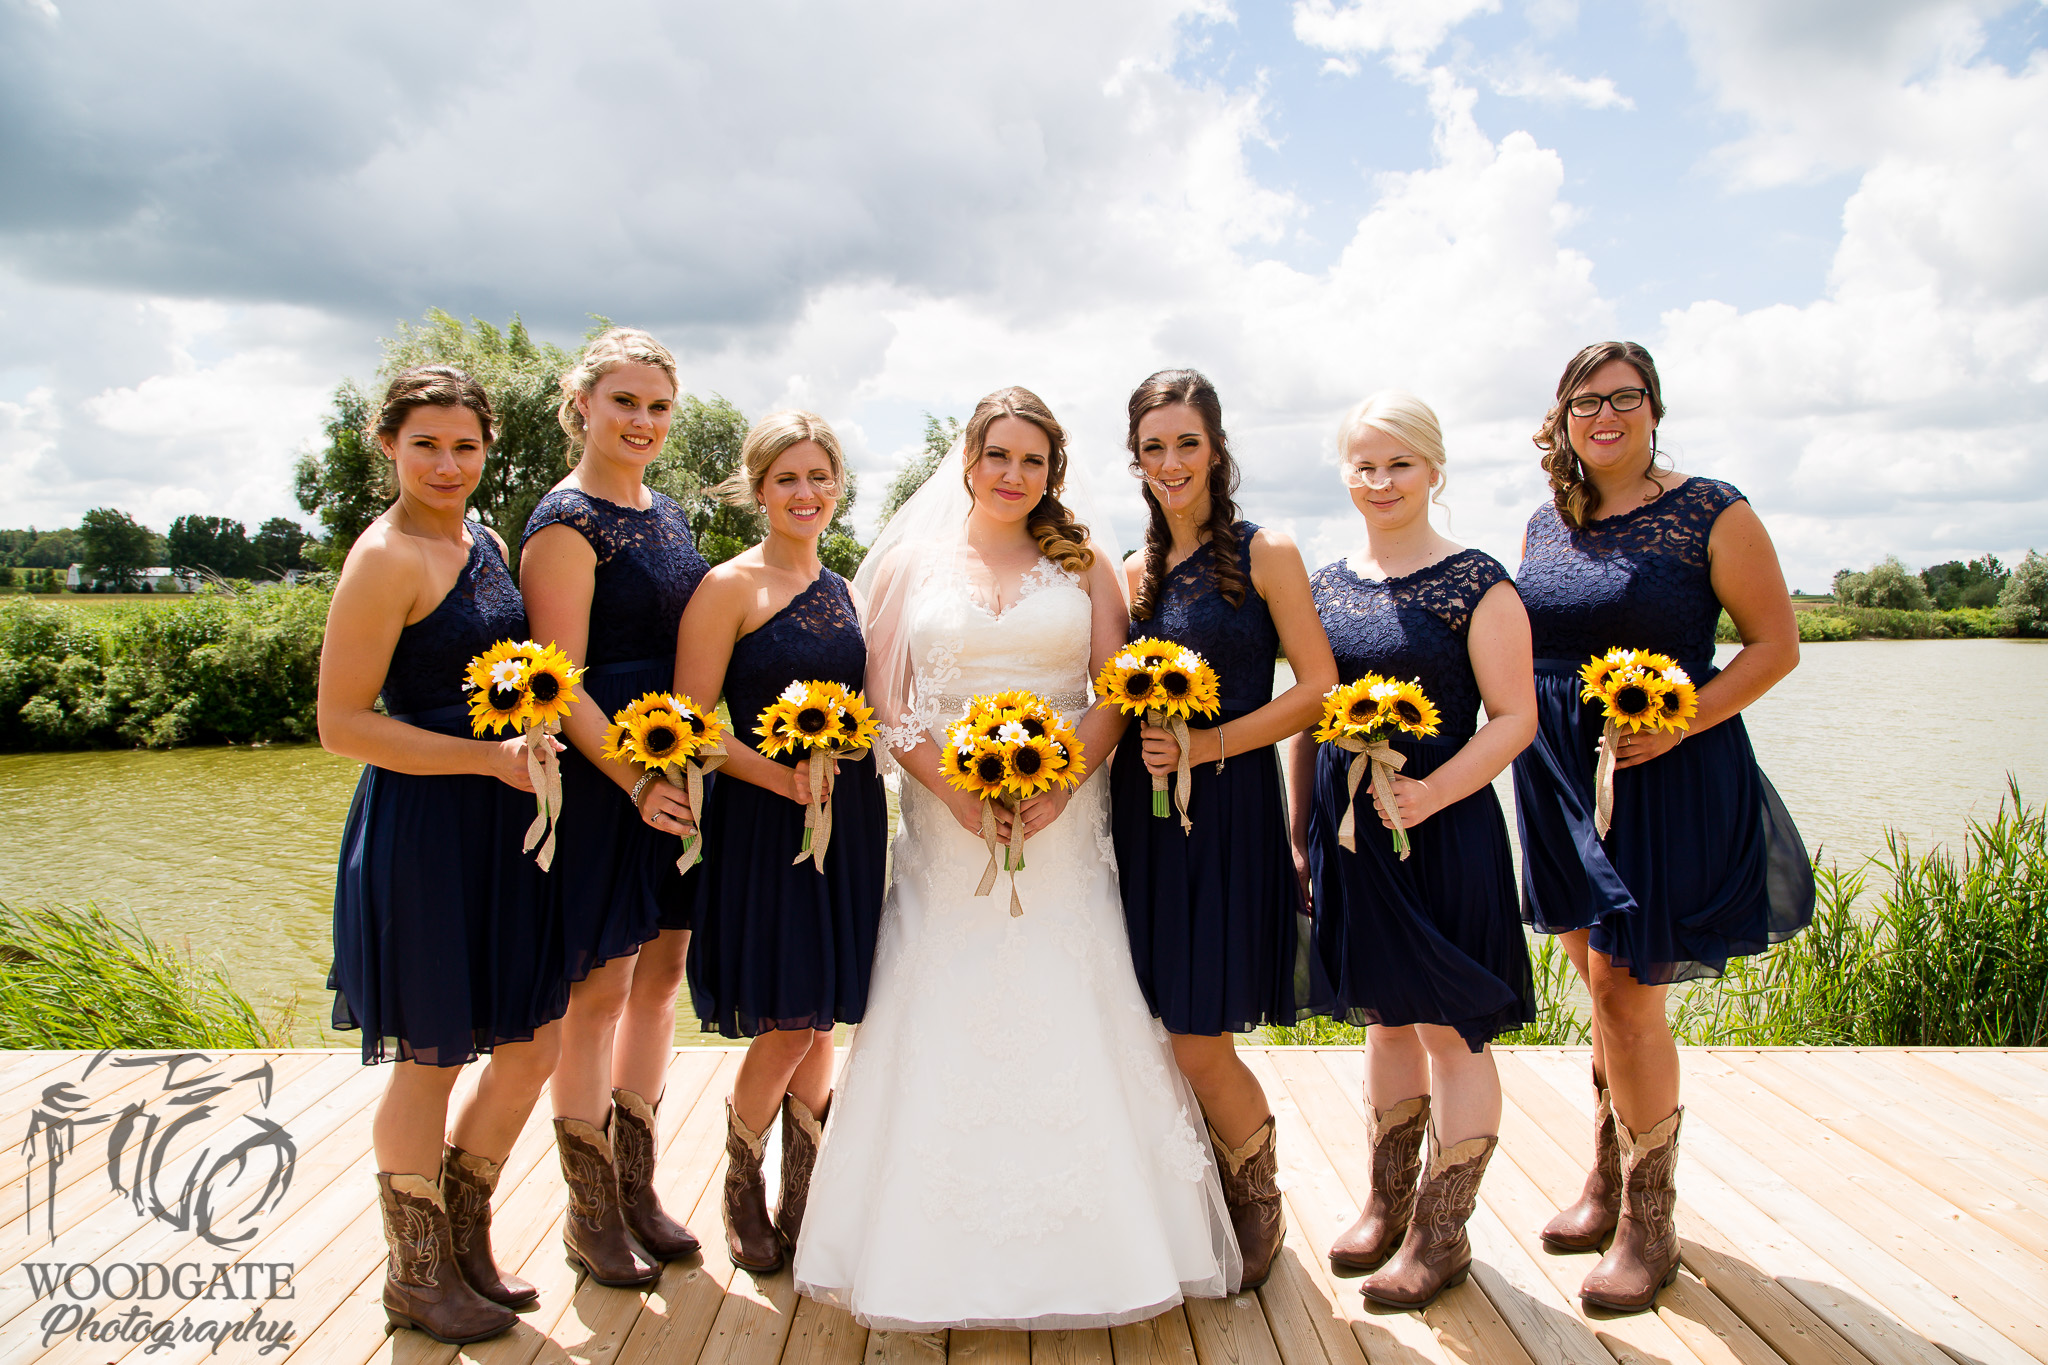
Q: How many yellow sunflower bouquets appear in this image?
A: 7